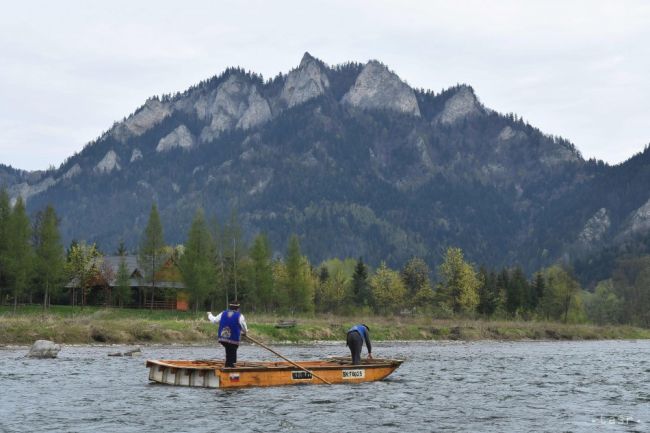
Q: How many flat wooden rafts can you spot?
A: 1